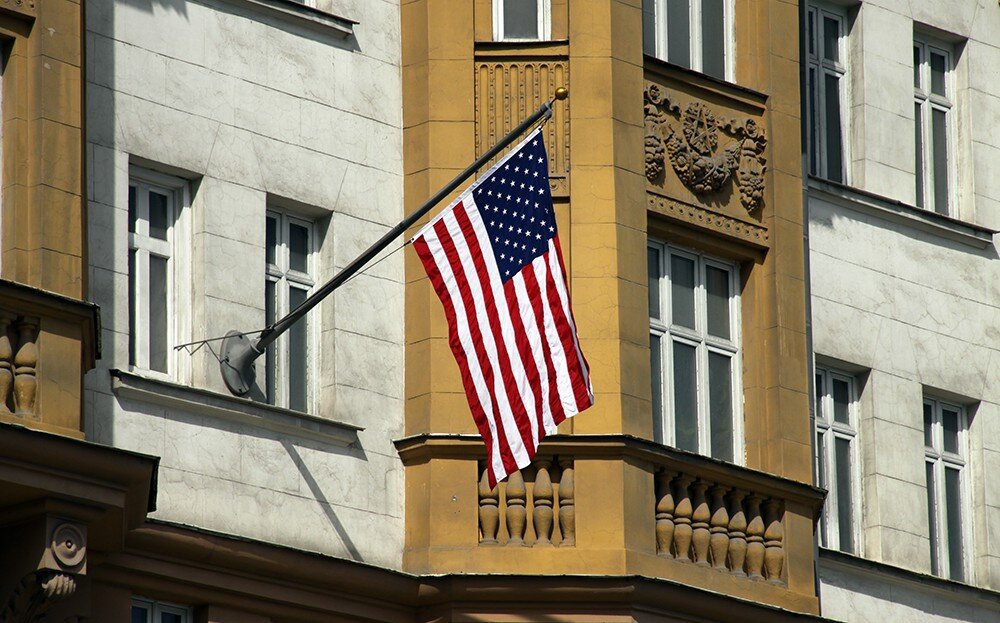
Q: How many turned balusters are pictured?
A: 13